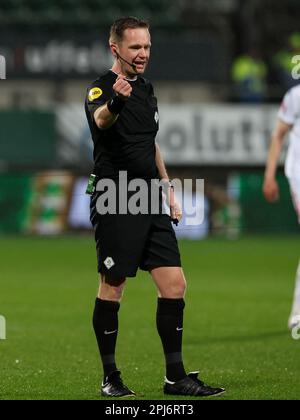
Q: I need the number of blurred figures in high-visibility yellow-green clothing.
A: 2